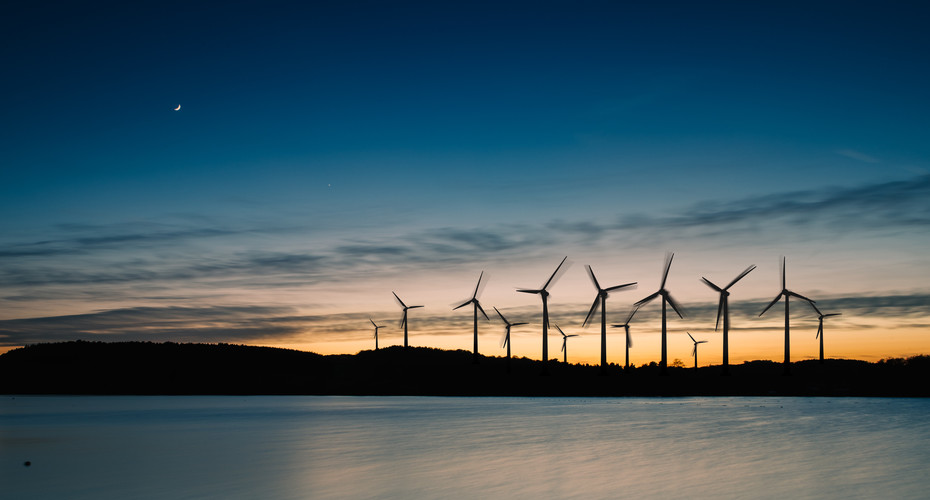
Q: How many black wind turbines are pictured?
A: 13